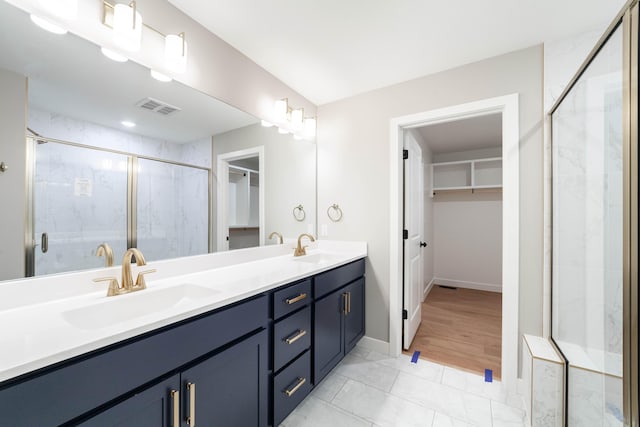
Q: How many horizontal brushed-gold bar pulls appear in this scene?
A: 3